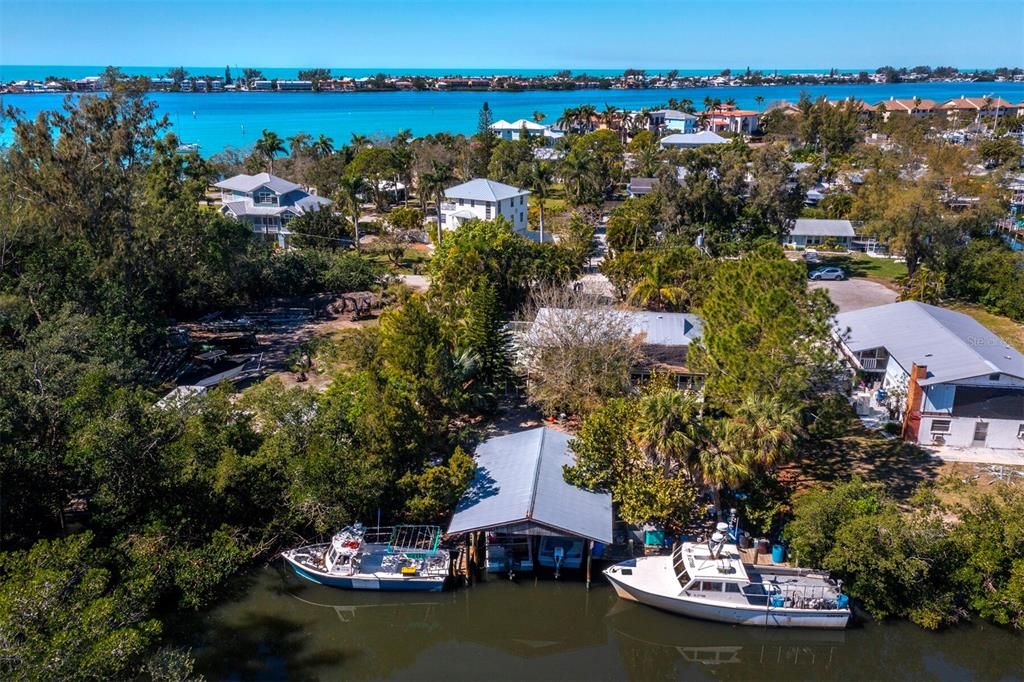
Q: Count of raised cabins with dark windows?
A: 2